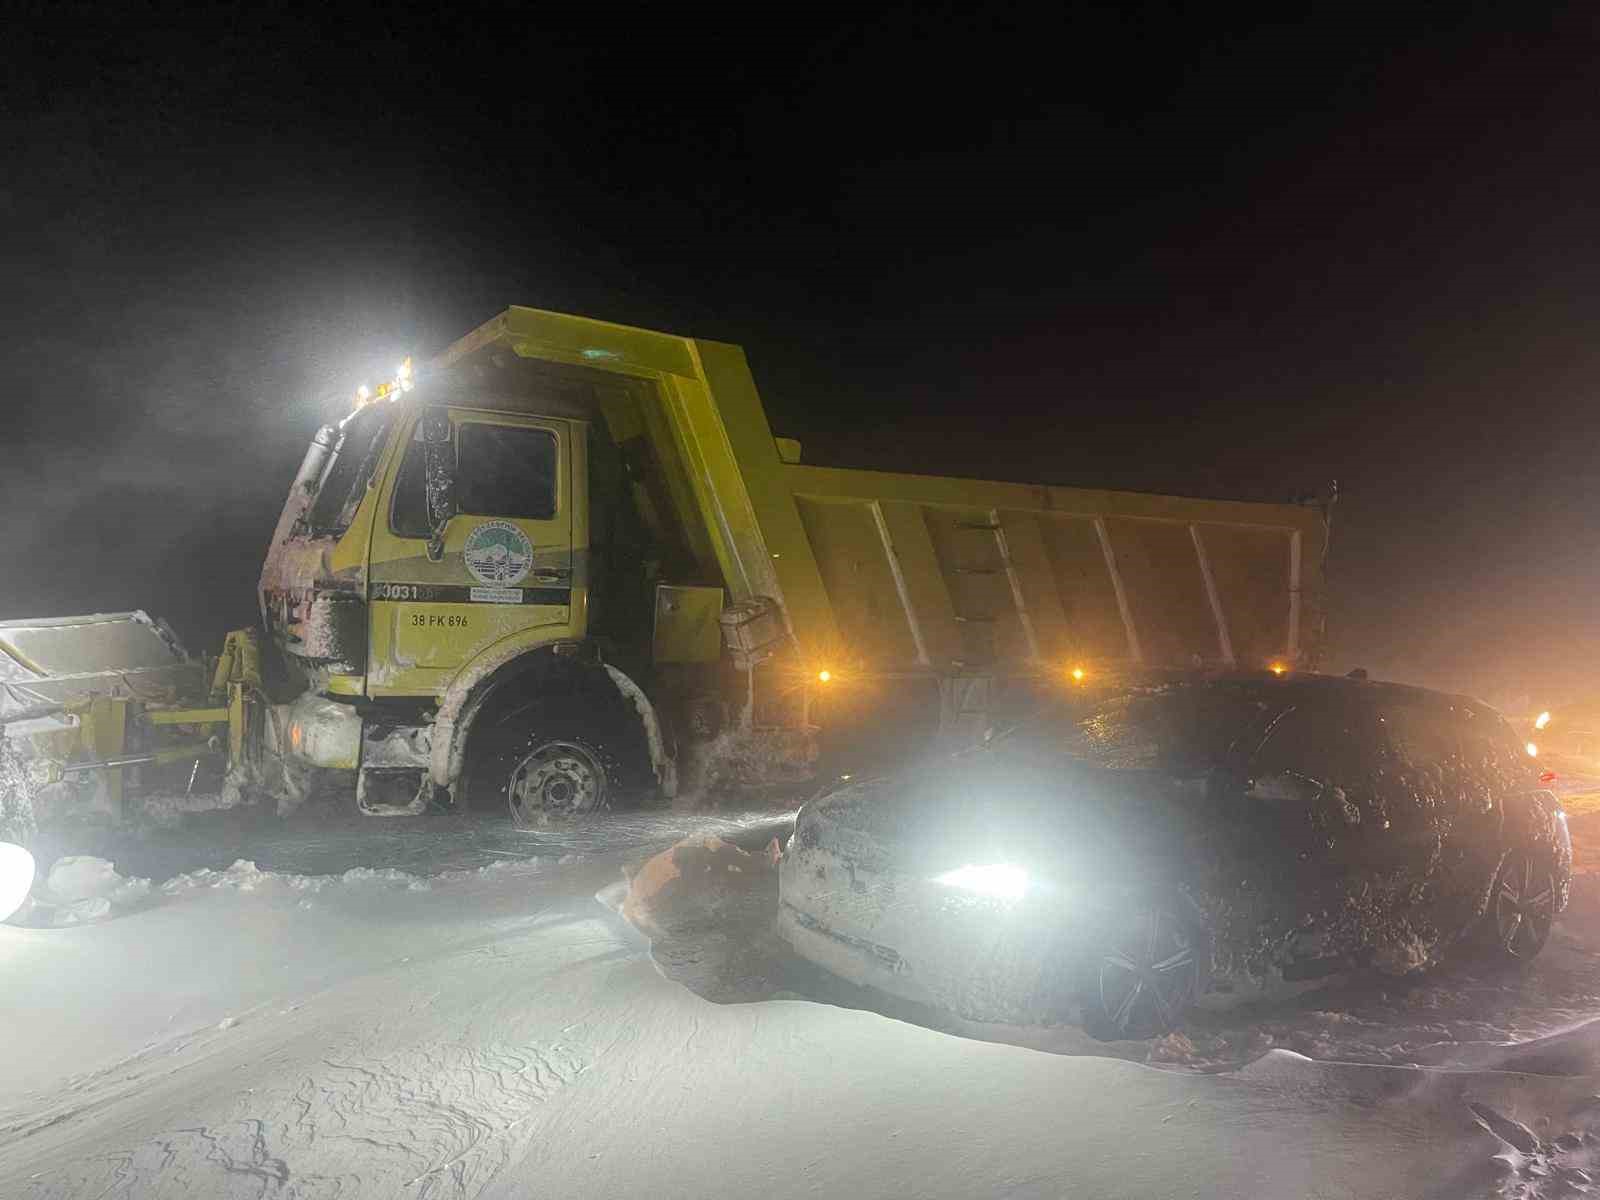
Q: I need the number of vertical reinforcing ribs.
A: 5